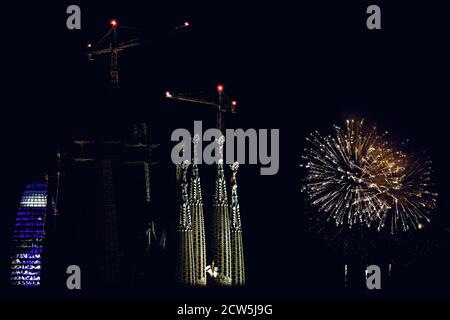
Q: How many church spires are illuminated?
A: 4